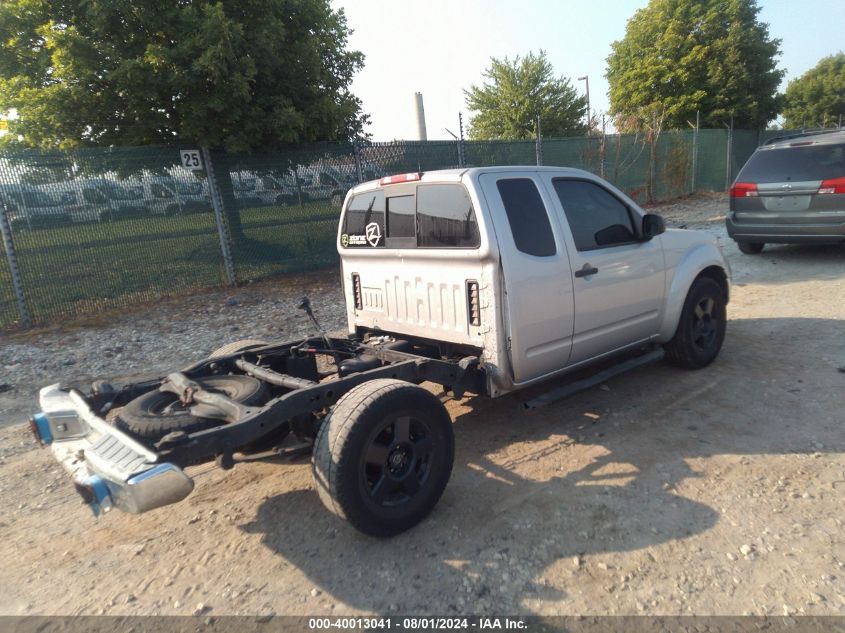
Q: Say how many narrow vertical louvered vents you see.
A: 2